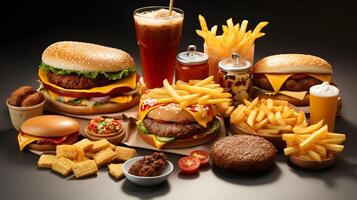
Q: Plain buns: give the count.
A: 1